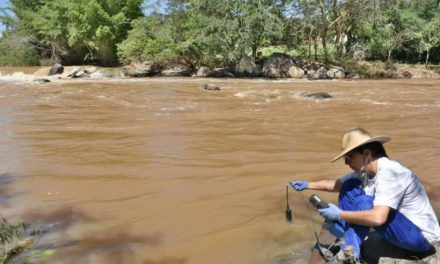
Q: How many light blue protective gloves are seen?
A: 2